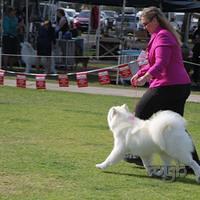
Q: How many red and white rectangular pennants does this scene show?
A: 7